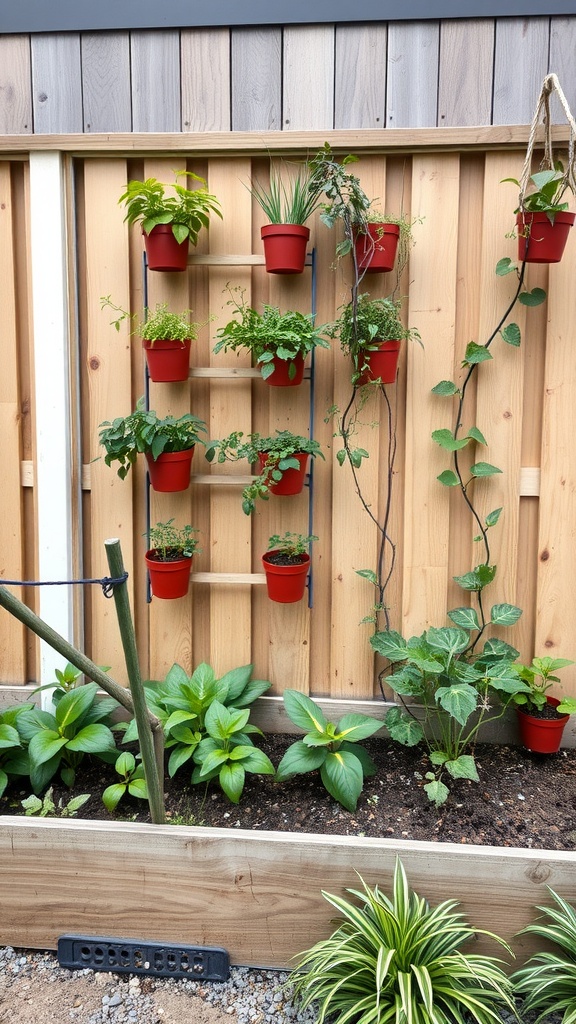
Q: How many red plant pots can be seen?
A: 12